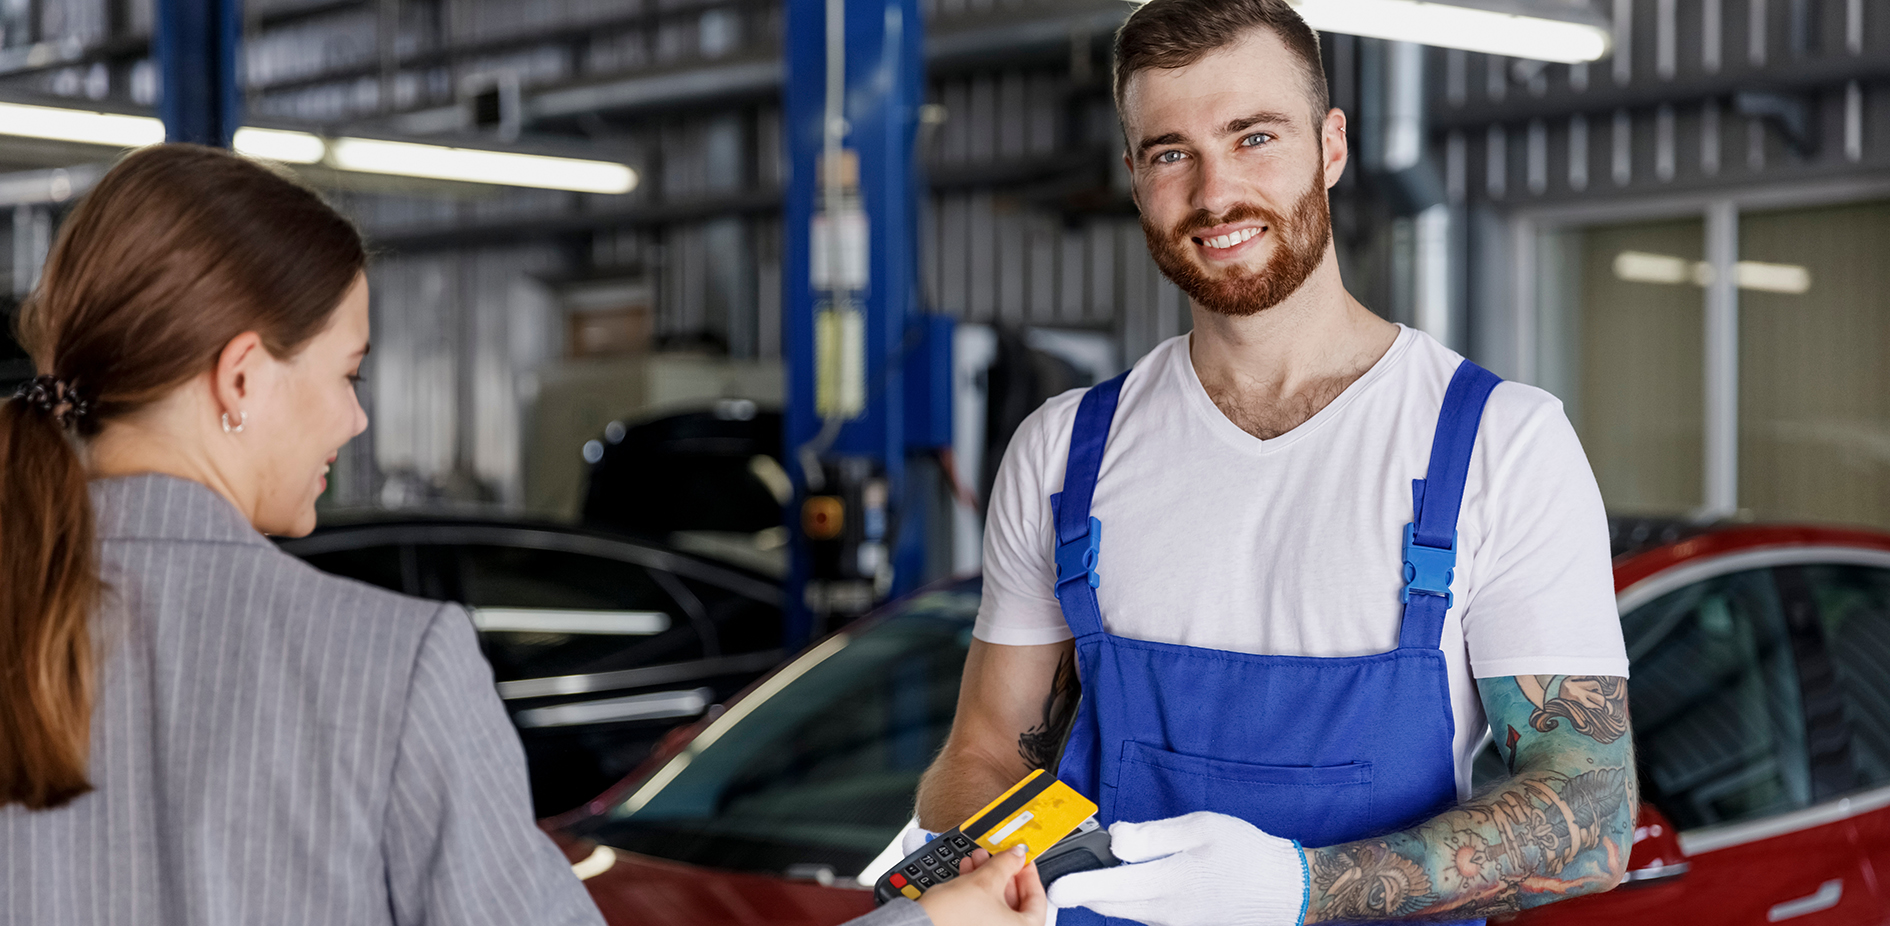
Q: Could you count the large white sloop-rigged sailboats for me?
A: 0